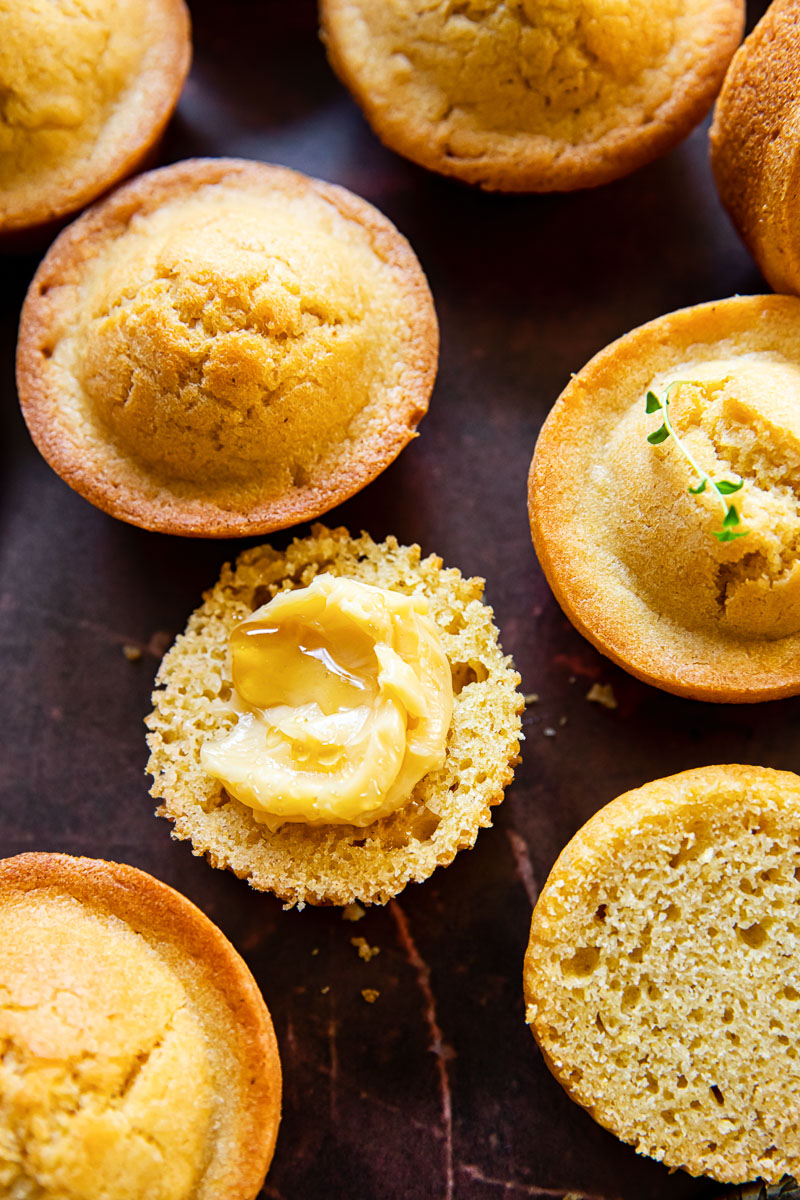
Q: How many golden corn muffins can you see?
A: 8